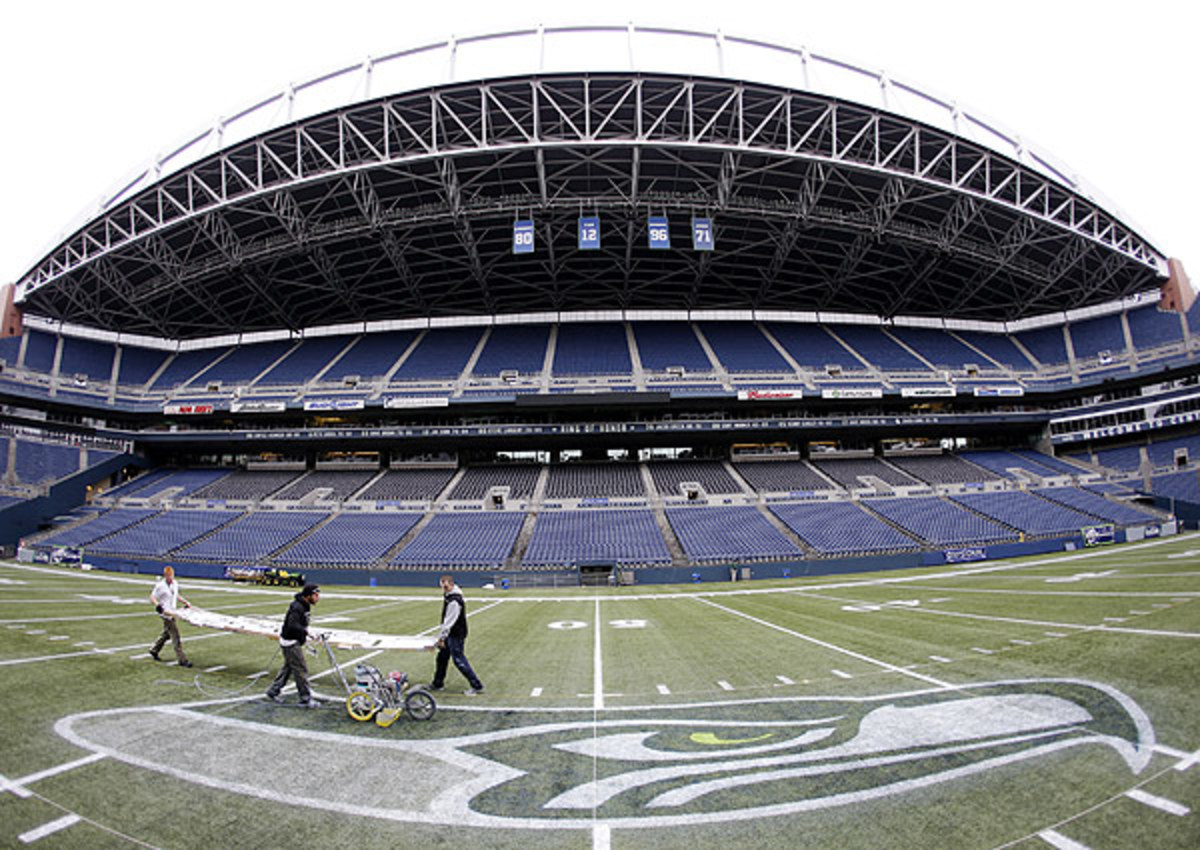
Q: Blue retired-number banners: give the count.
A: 4